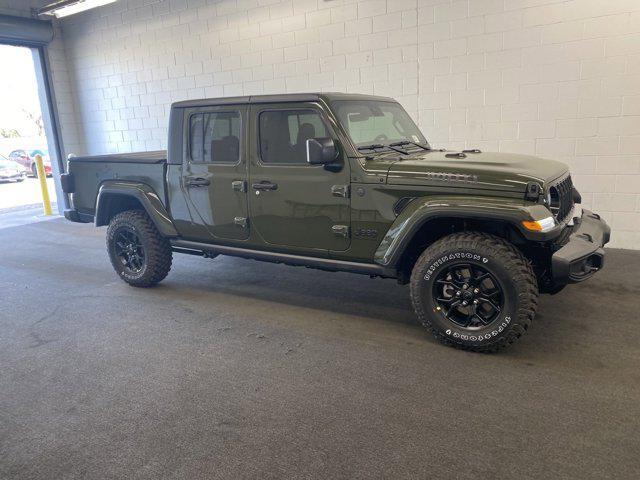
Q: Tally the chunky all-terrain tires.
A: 2